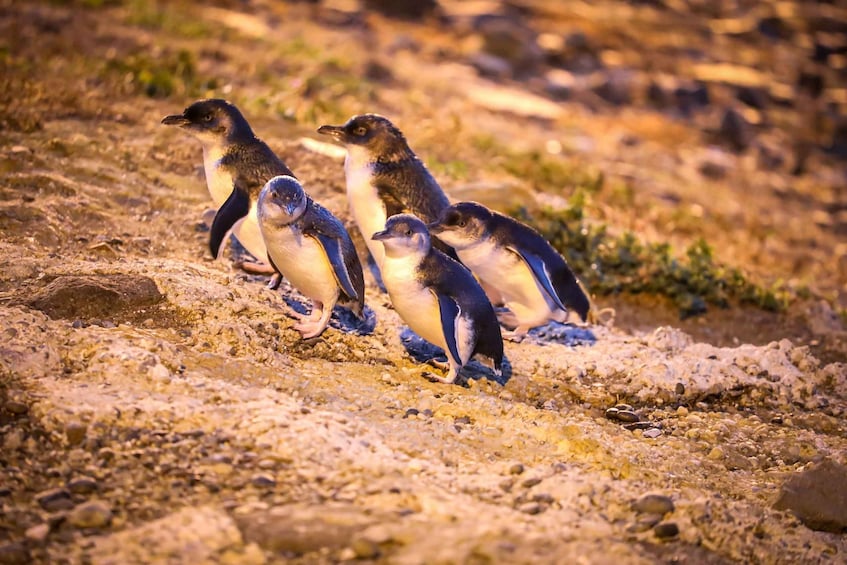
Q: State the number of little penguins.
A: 5